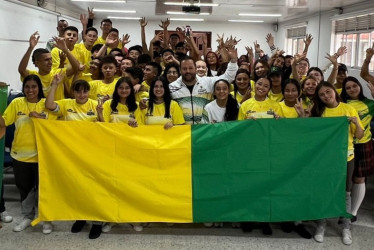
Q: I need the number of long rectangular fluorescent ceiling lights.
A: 8